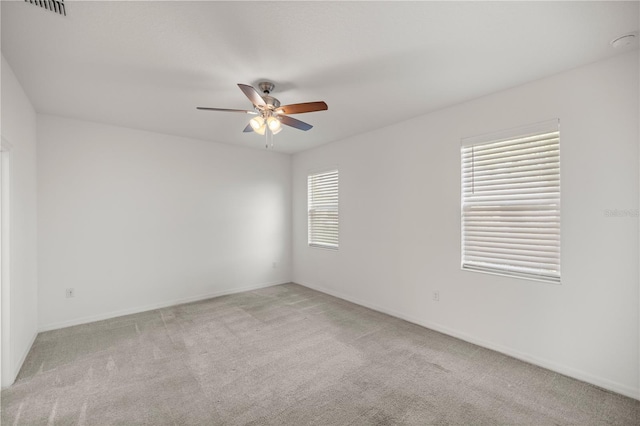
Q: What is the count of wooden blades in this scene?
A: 5